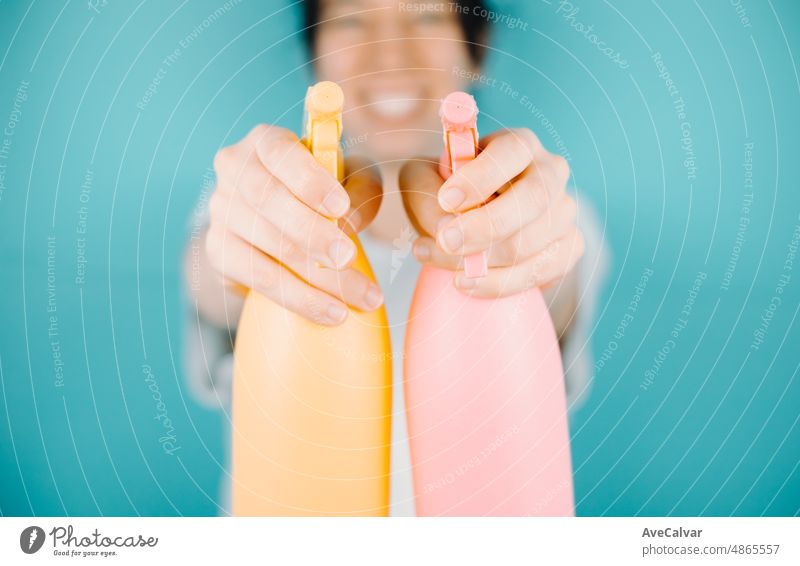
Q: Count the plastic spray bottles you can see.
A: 2